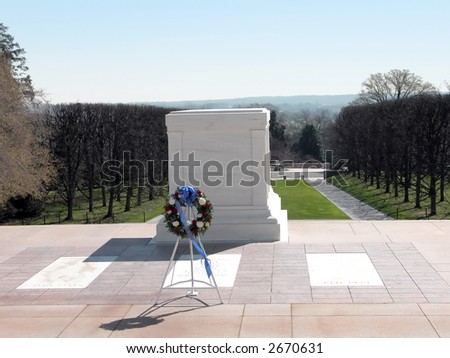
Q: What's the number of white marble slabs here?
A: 3